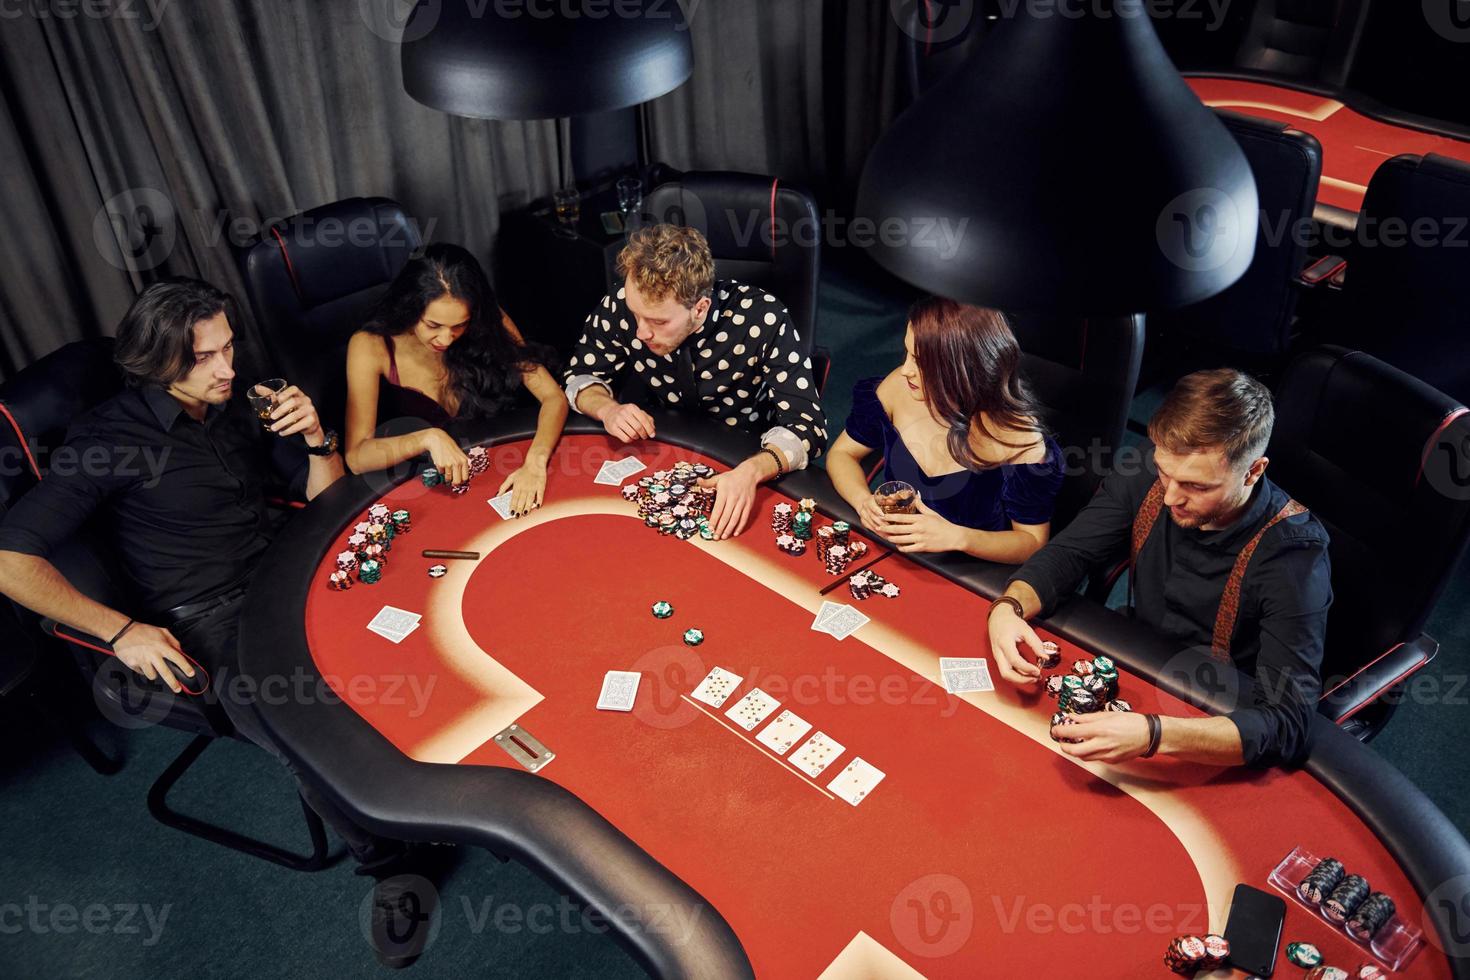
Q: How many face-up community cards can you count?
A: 5